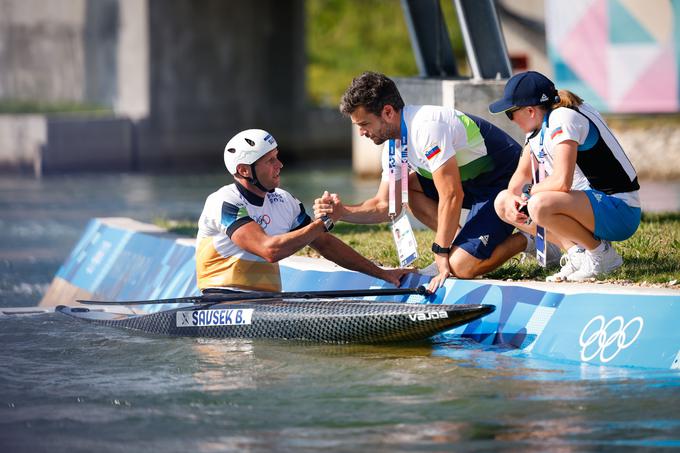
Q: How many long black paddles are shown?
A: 1